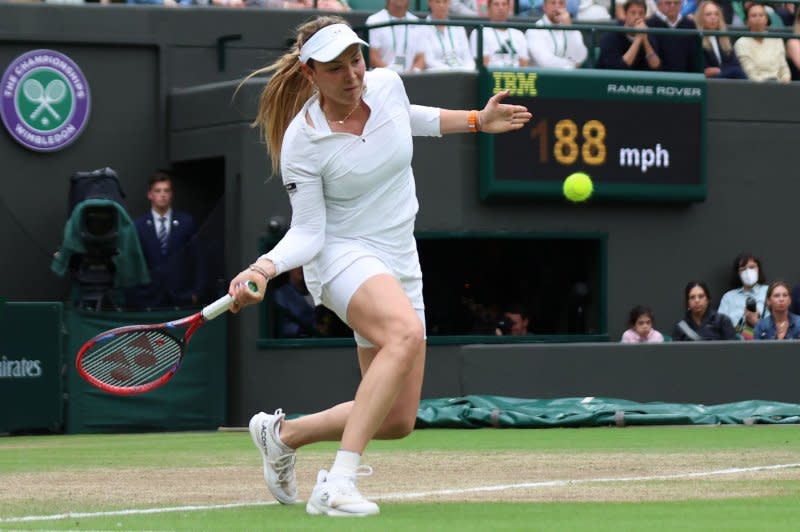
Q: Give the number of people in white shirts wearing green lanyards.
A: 4